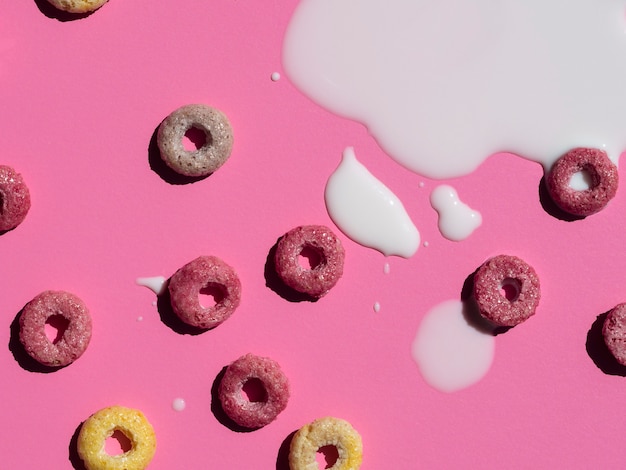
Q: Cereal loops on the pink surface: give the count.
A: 12